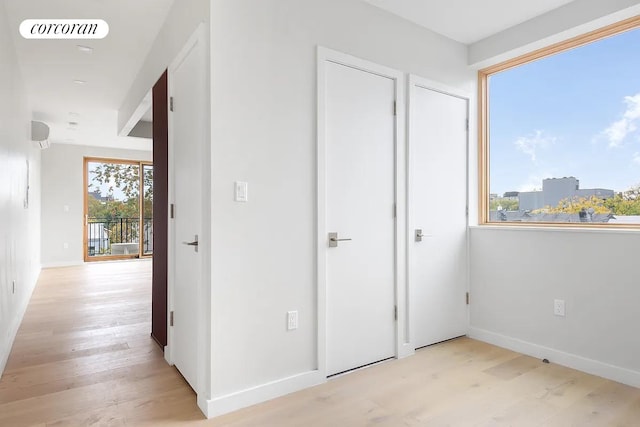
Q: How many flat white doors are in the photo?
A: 3